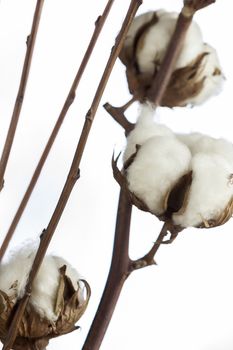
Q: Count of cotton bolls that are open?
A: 3